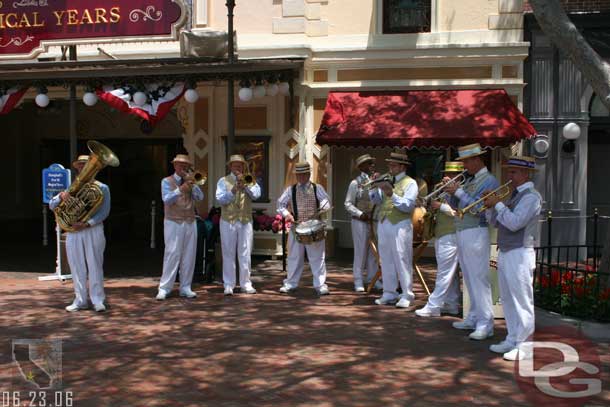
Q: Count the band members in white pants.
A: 9